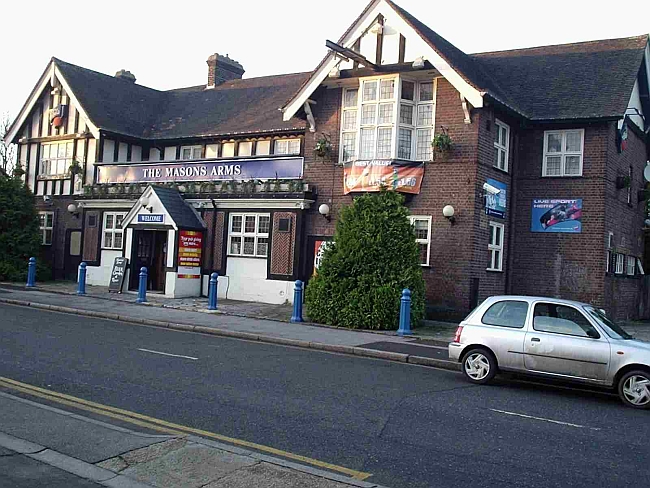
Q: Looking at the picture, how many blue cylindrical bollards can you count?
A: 6